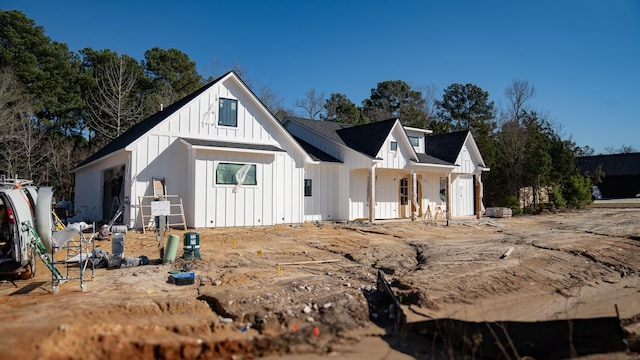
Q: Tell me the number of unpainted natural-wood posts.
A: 4